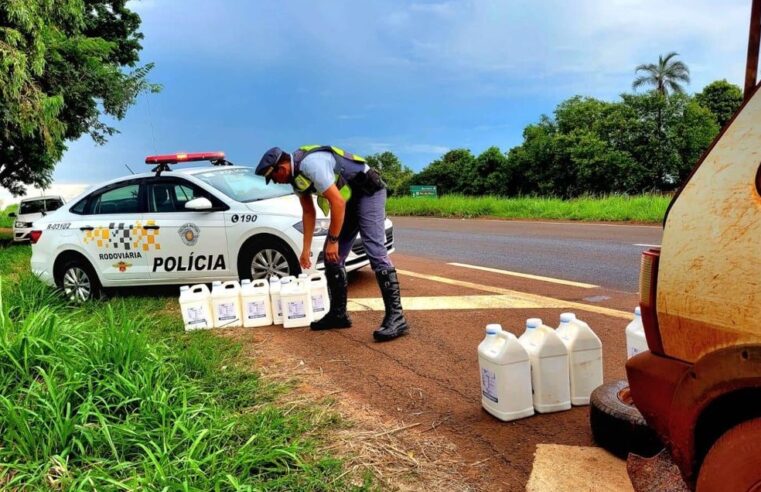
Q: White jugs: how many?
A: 10